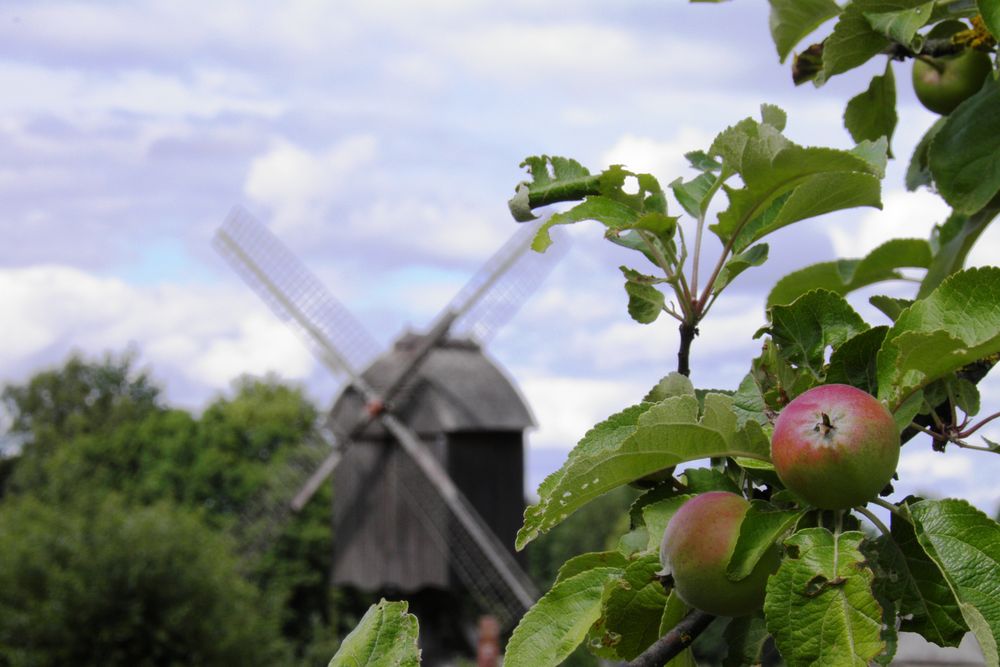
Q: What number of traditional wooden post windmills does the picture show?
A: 1